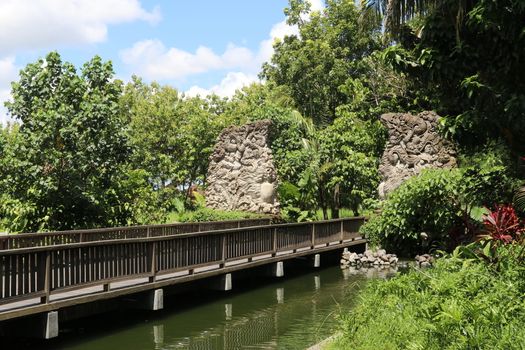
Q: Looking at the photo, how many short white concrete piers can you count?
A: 5